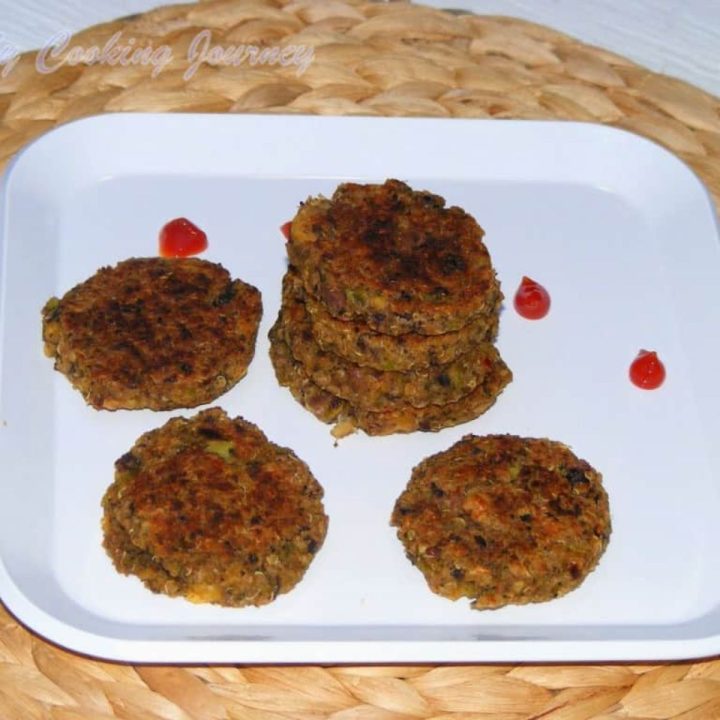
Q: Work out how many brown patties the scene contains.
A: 7